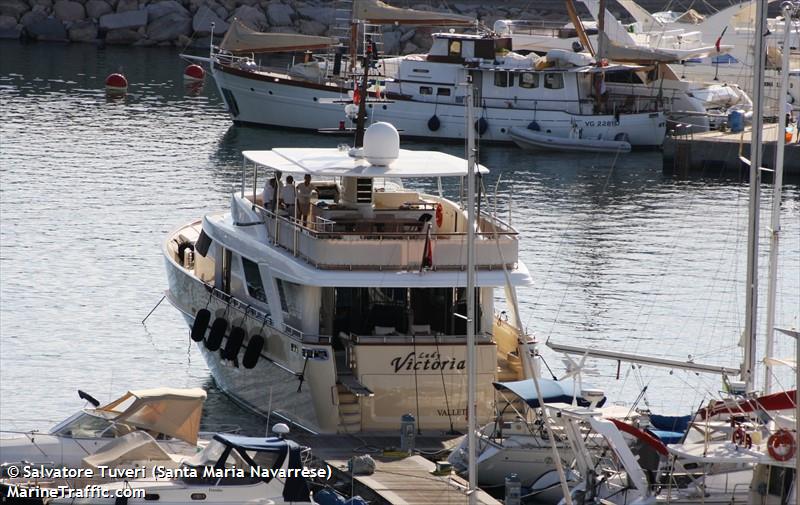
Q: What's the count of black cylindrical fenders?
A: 4